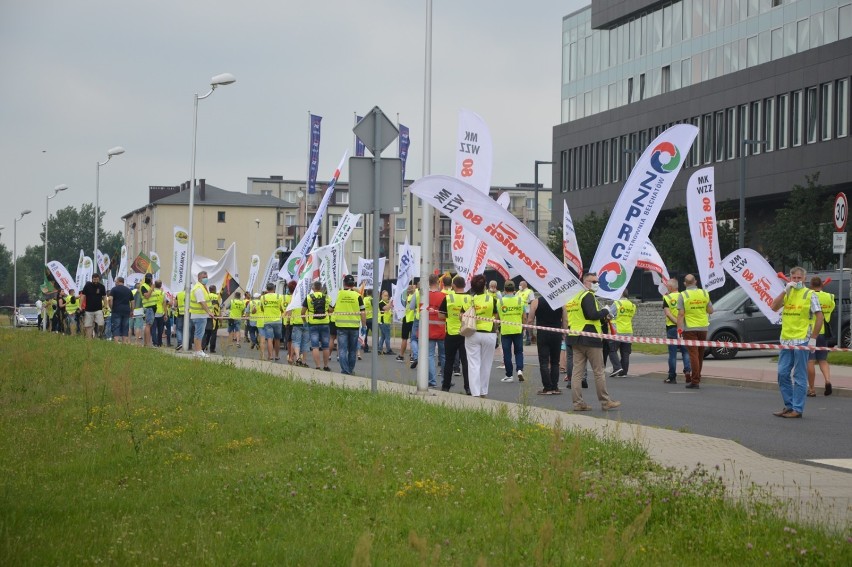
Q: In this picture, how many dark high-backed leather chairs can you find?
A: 0